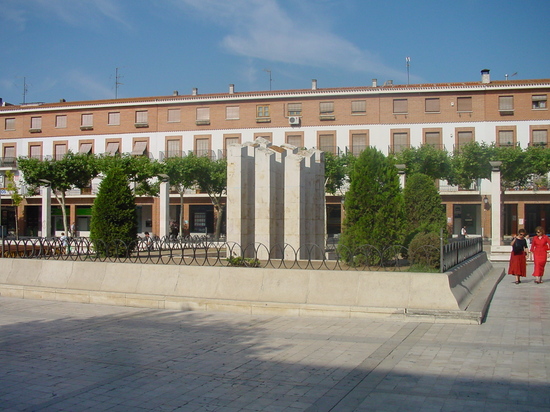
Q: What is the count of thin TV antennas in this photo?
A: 4